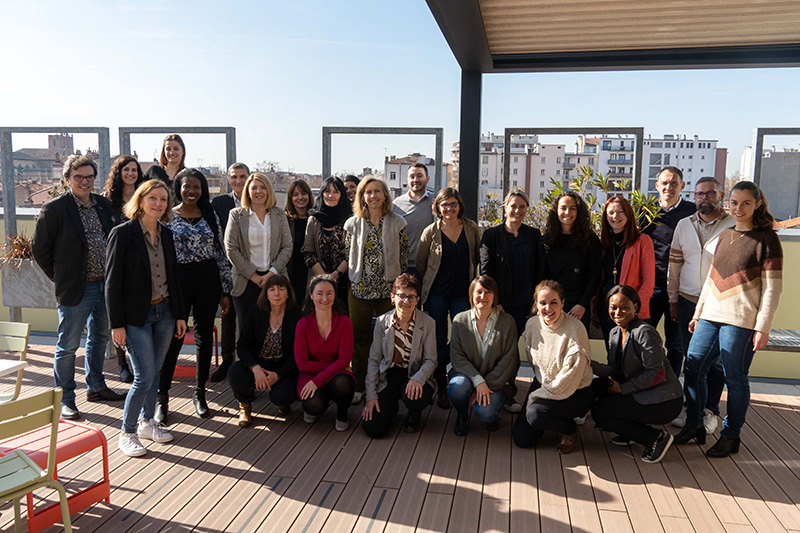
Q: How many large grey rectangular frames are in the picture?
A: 5